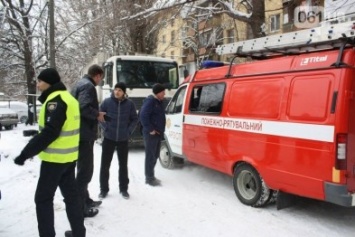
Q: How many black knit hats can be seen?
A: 3